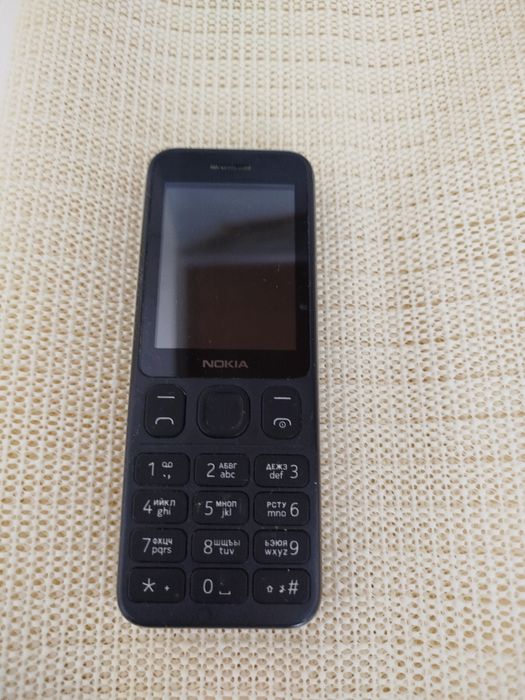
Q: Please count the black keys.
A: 15